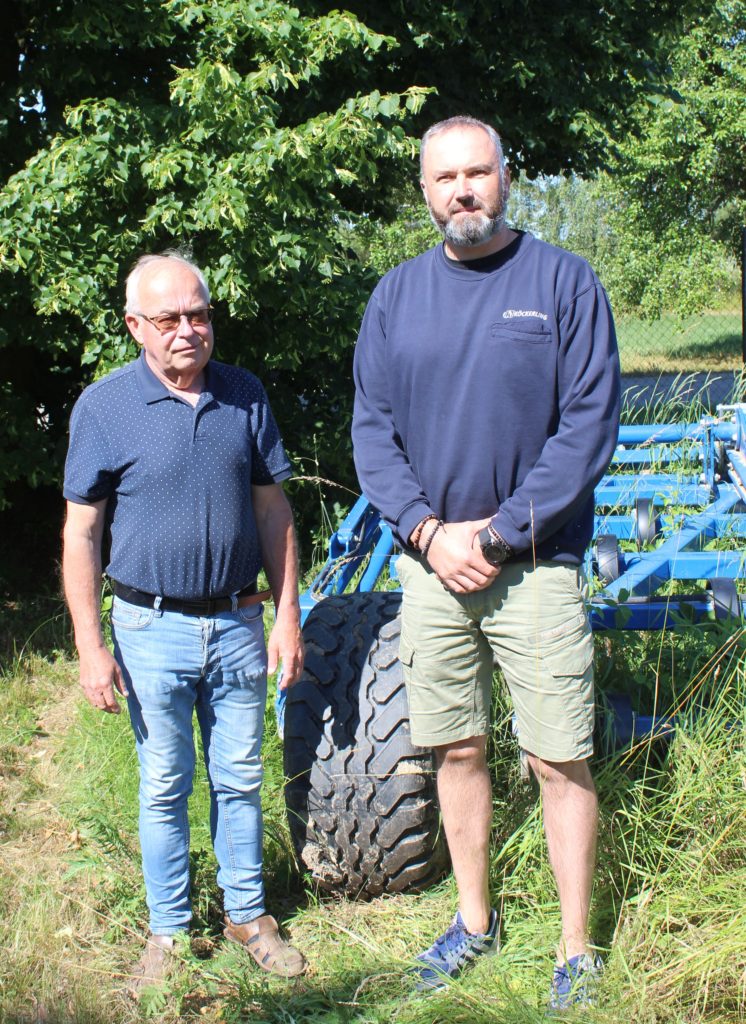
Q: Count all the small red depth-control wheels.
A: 0